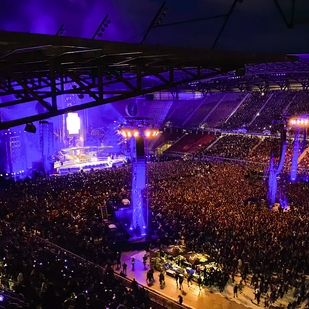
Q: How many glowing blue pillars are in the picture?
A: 3